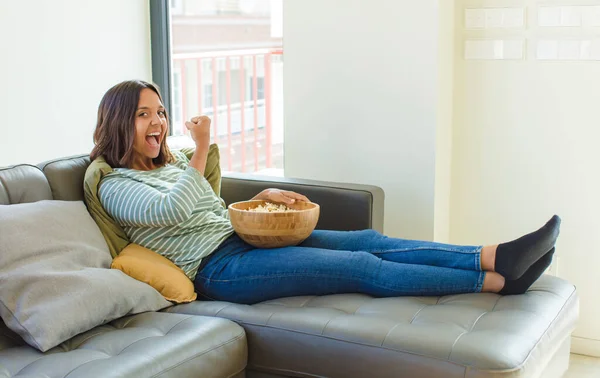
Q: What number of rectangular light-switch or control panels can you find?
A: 4